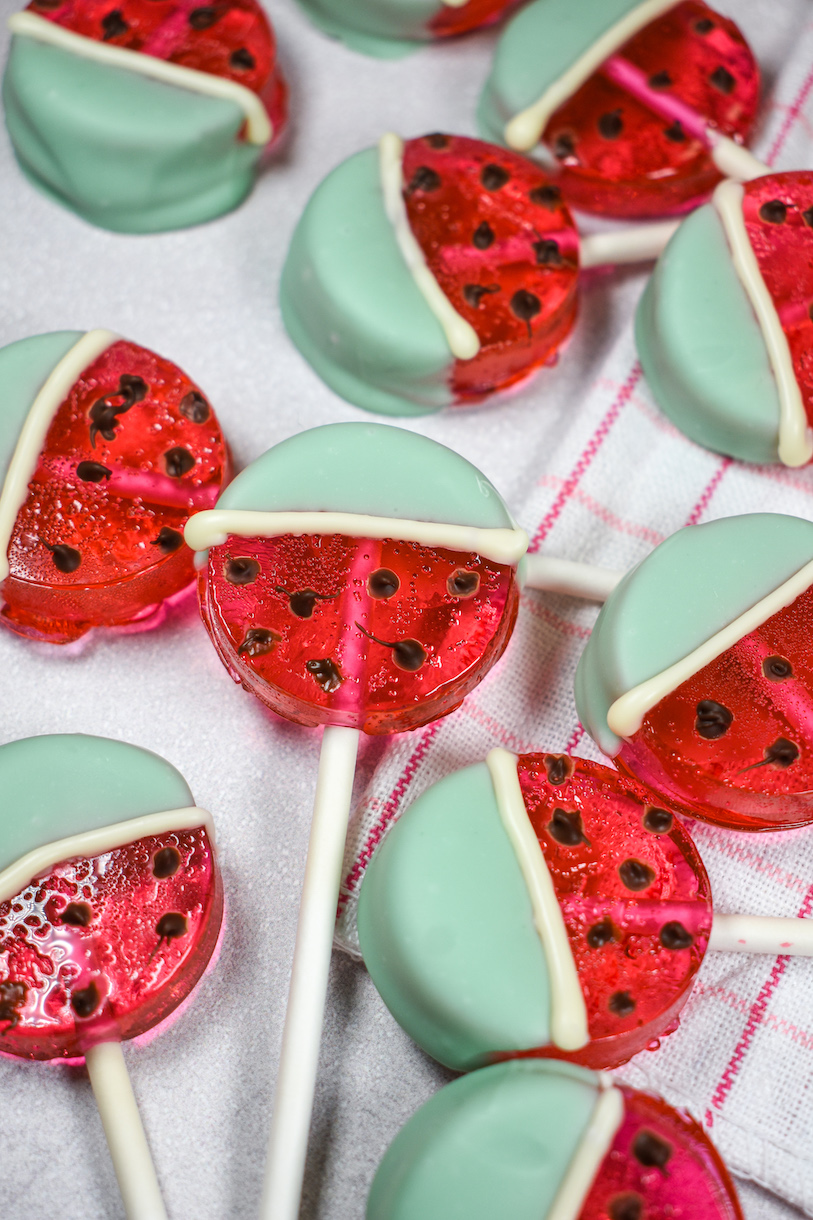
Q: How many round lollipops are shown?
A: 11